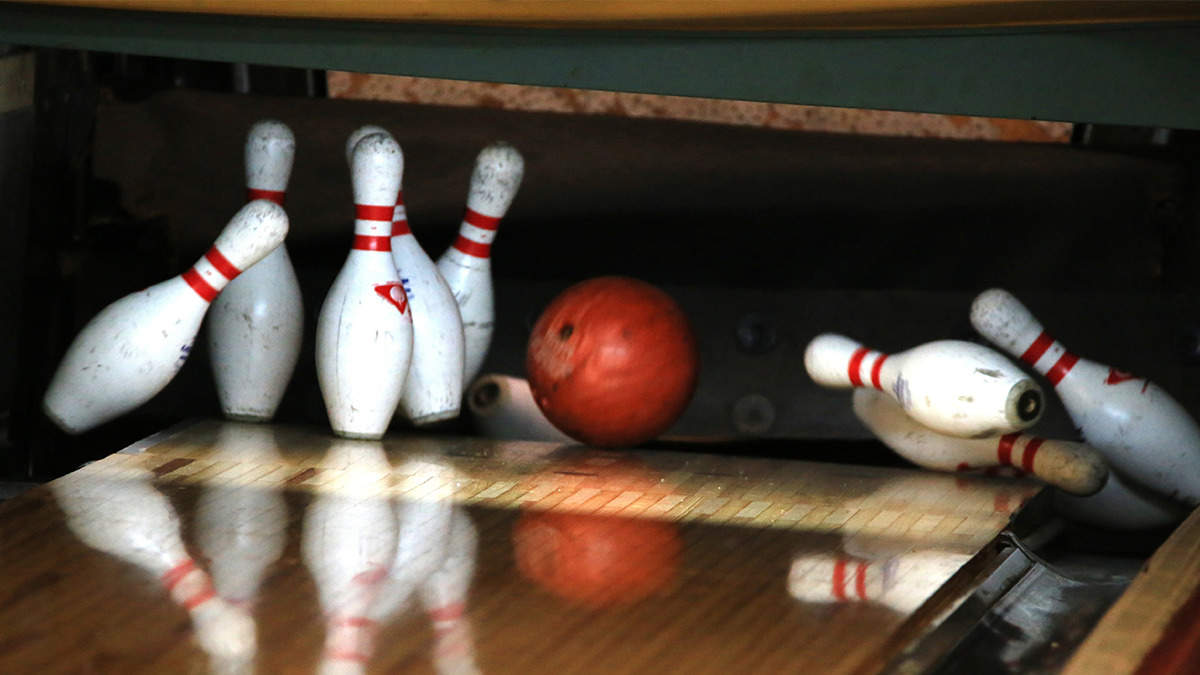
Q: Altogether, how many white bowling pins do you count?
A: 10